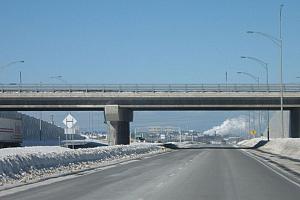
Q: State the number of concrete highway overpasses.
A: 1